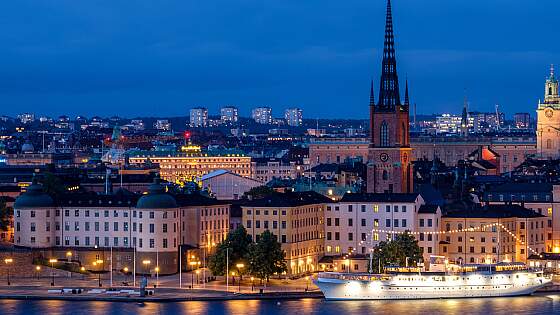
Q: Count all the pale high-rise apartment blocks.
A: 4